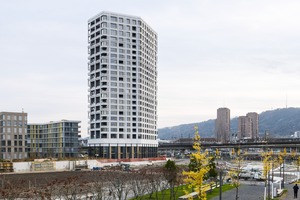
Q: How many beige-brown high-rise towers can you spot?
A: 3